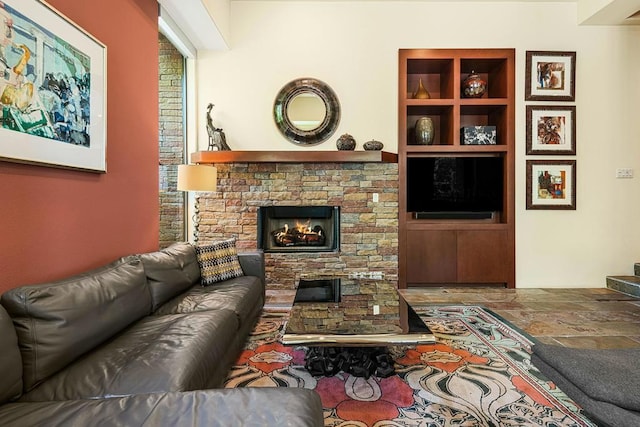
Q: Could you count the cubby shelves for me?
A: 4